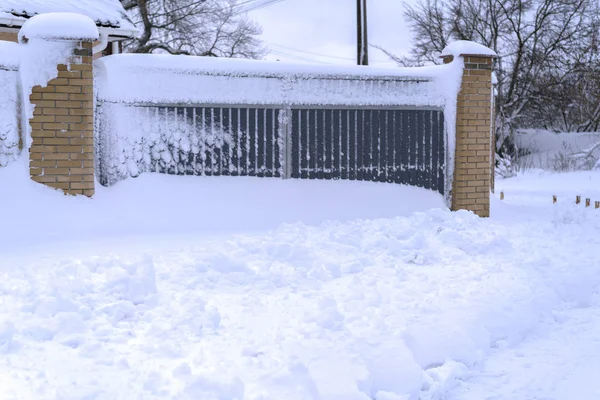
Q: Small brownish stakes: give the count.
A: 5